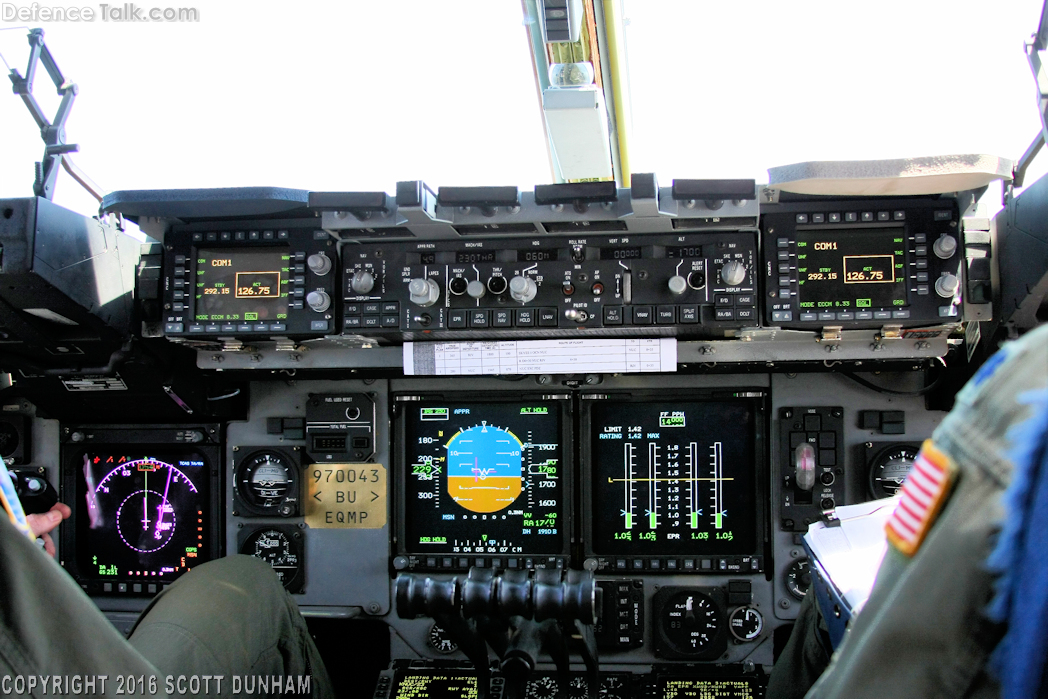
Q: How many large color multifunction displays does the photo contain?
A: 3